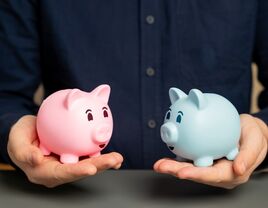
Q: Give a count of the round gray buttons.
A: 3